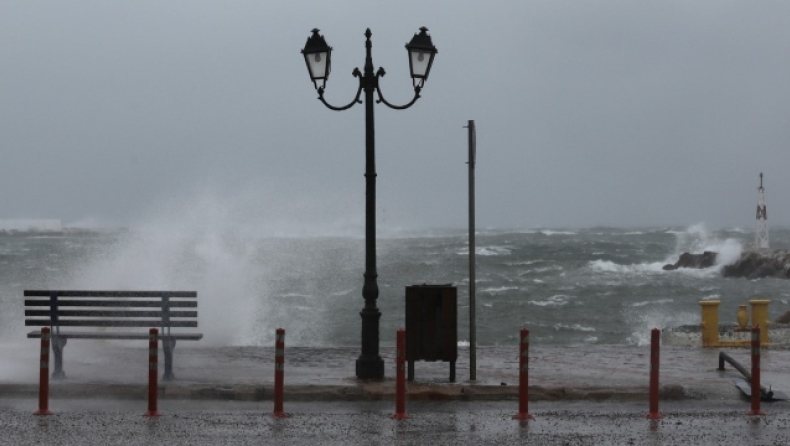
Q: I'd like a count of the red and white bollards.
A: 7